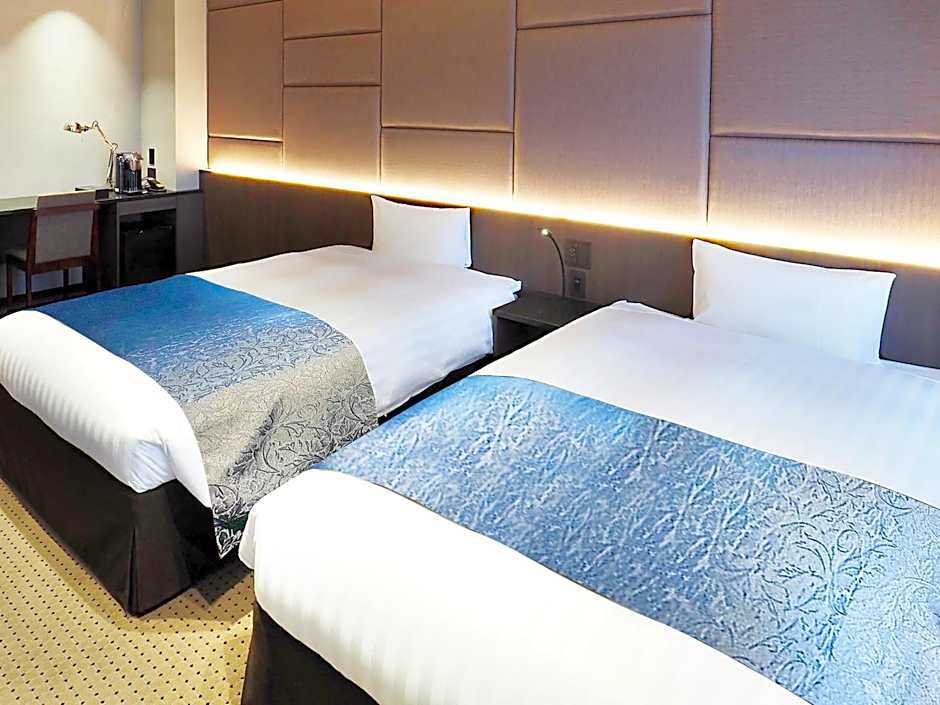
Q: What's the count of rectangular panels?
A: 12